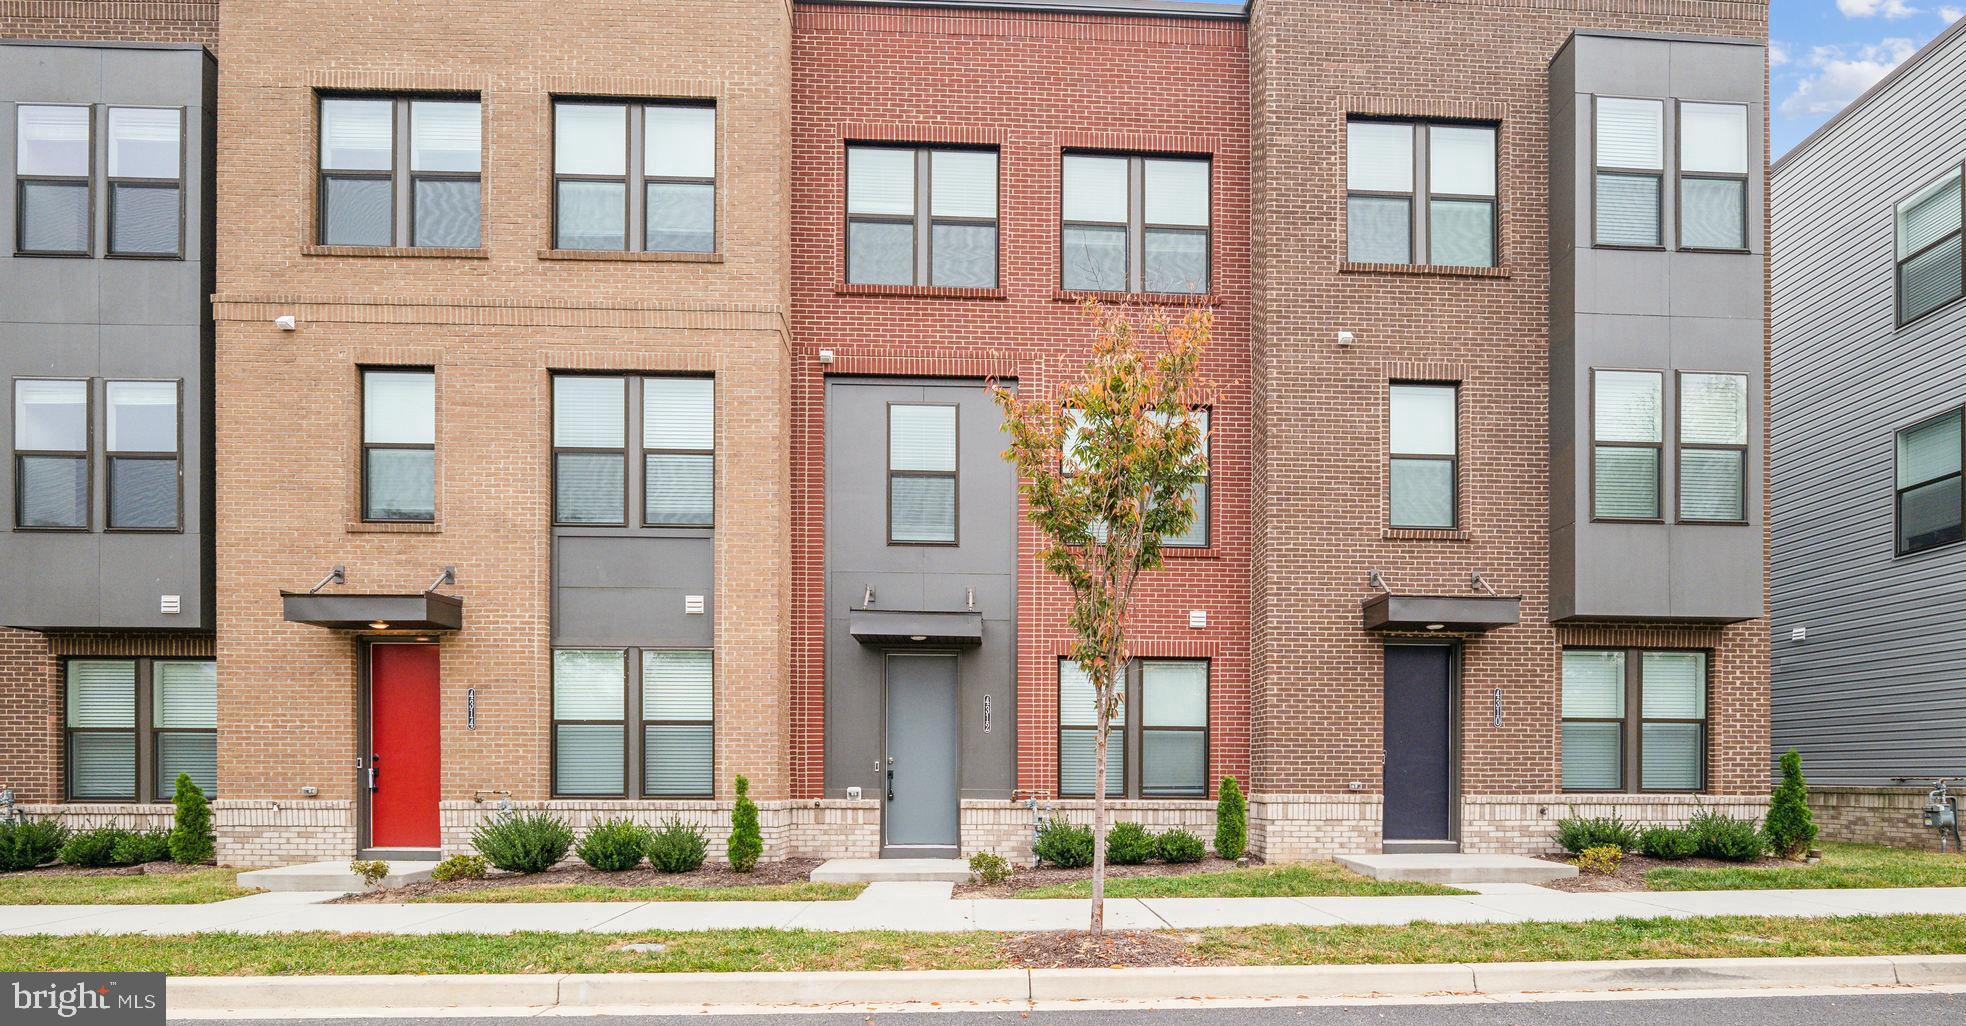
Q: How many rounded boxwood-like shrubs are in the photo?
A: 12